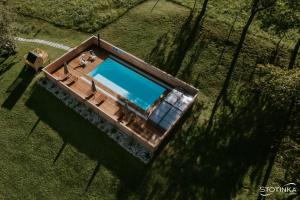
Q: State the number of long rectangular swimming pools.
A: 1